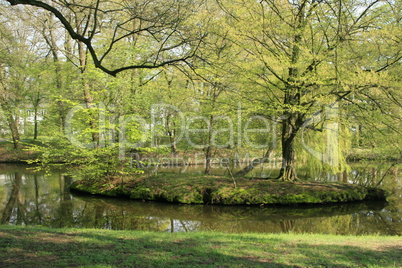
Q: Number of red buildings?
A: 0